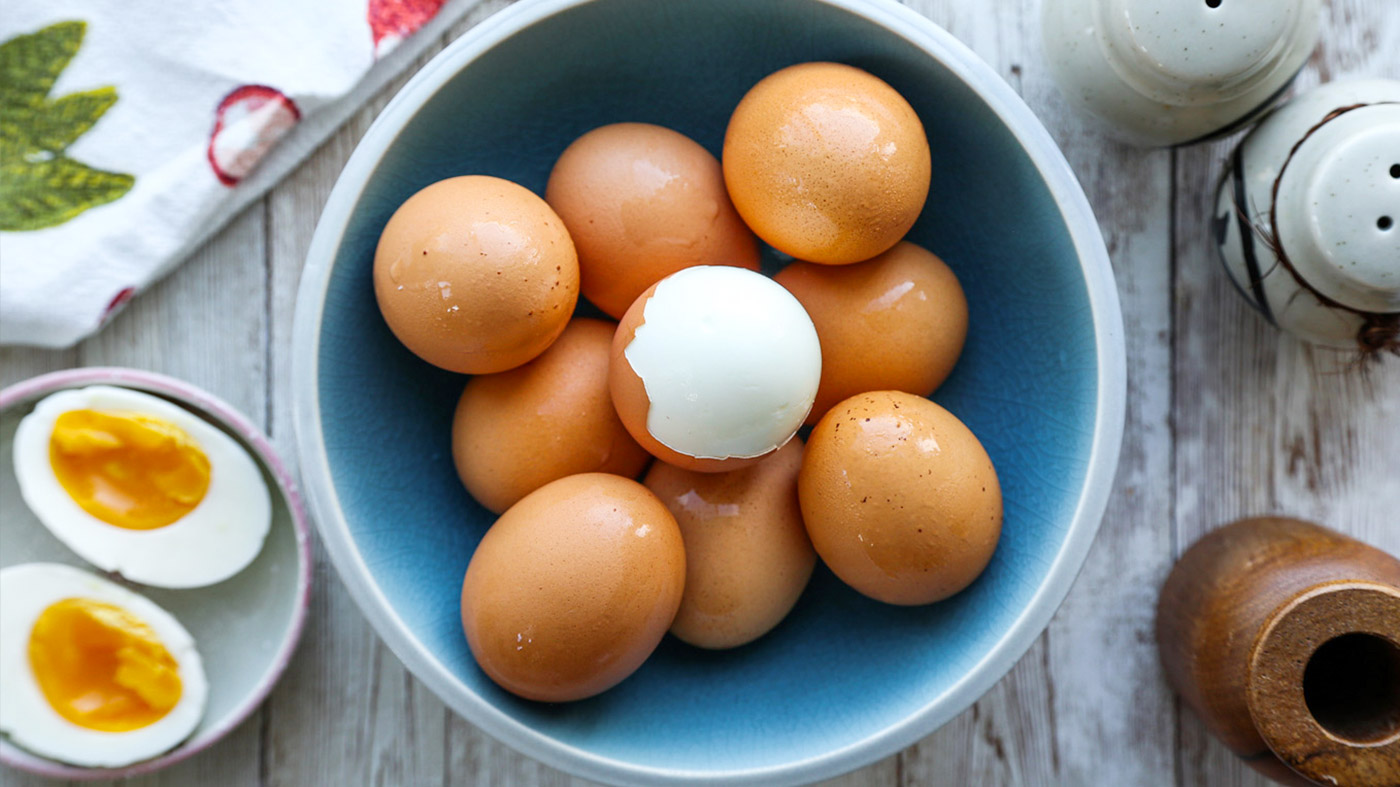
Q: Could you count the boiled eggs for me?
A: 10